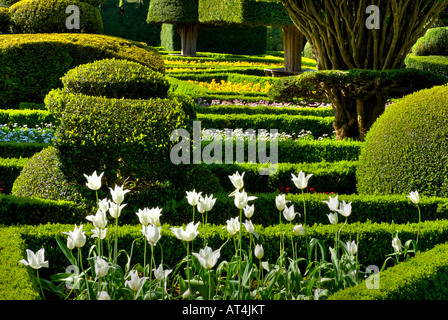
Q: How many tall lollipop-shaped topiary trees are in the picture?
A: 2